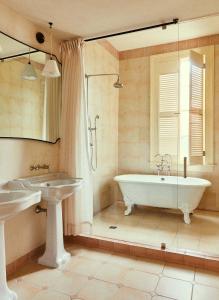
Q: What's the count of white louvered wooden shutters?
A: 2